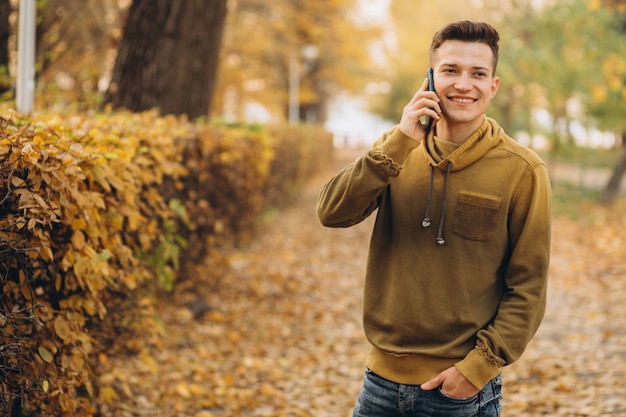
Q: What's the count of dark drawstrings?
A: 2